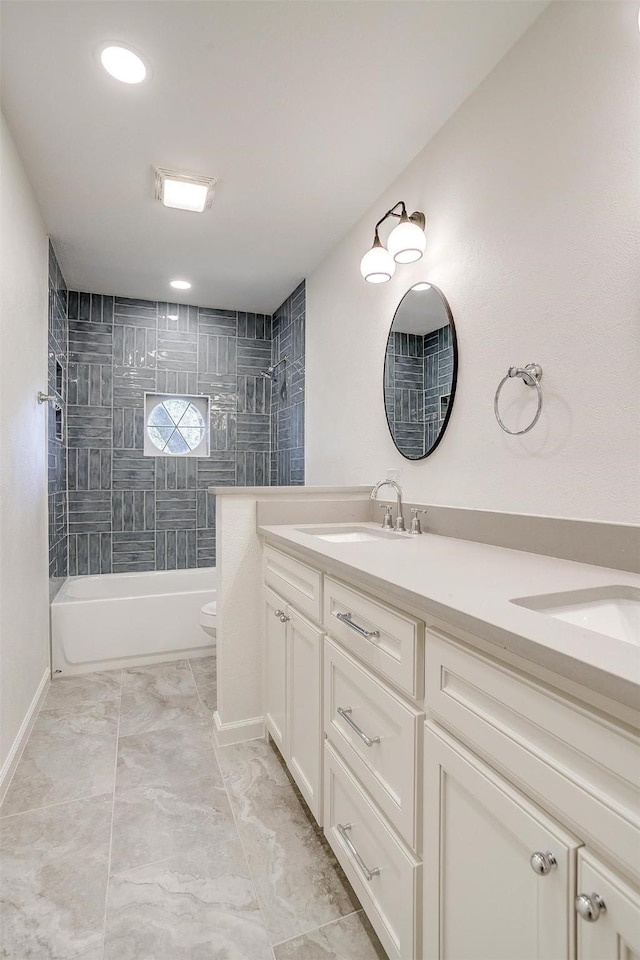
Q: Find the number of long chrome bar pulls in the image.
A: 3